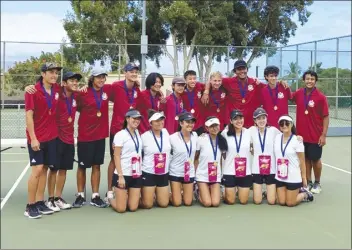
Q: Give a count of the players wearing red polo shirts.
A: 11